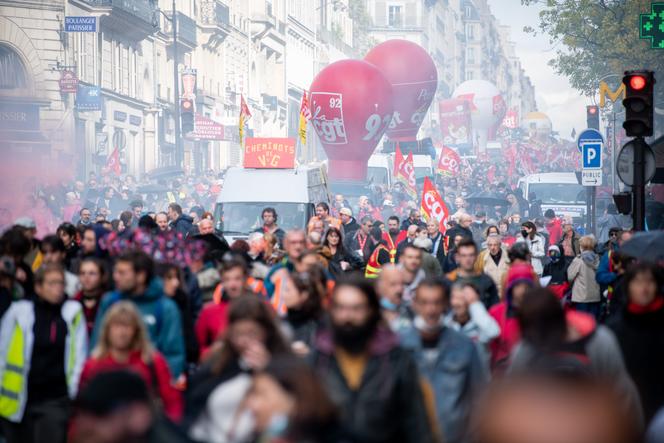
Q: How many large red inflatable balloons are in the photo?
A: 2